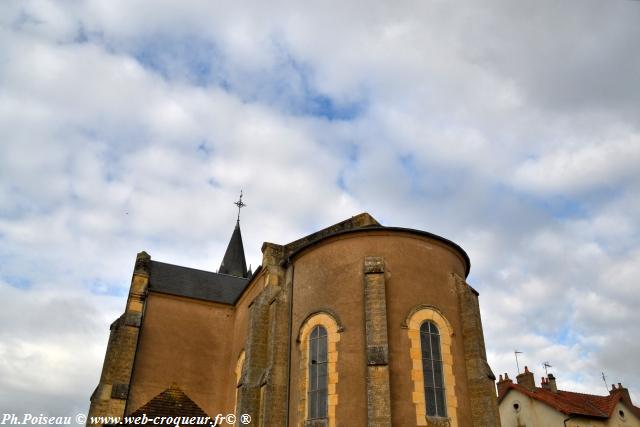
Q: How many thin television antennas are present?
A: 3